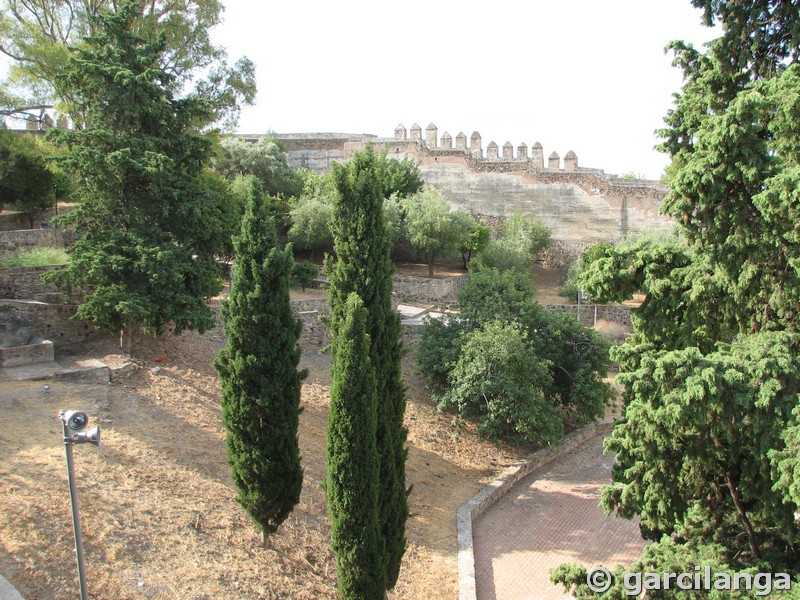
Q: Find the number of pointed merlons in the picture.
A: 12